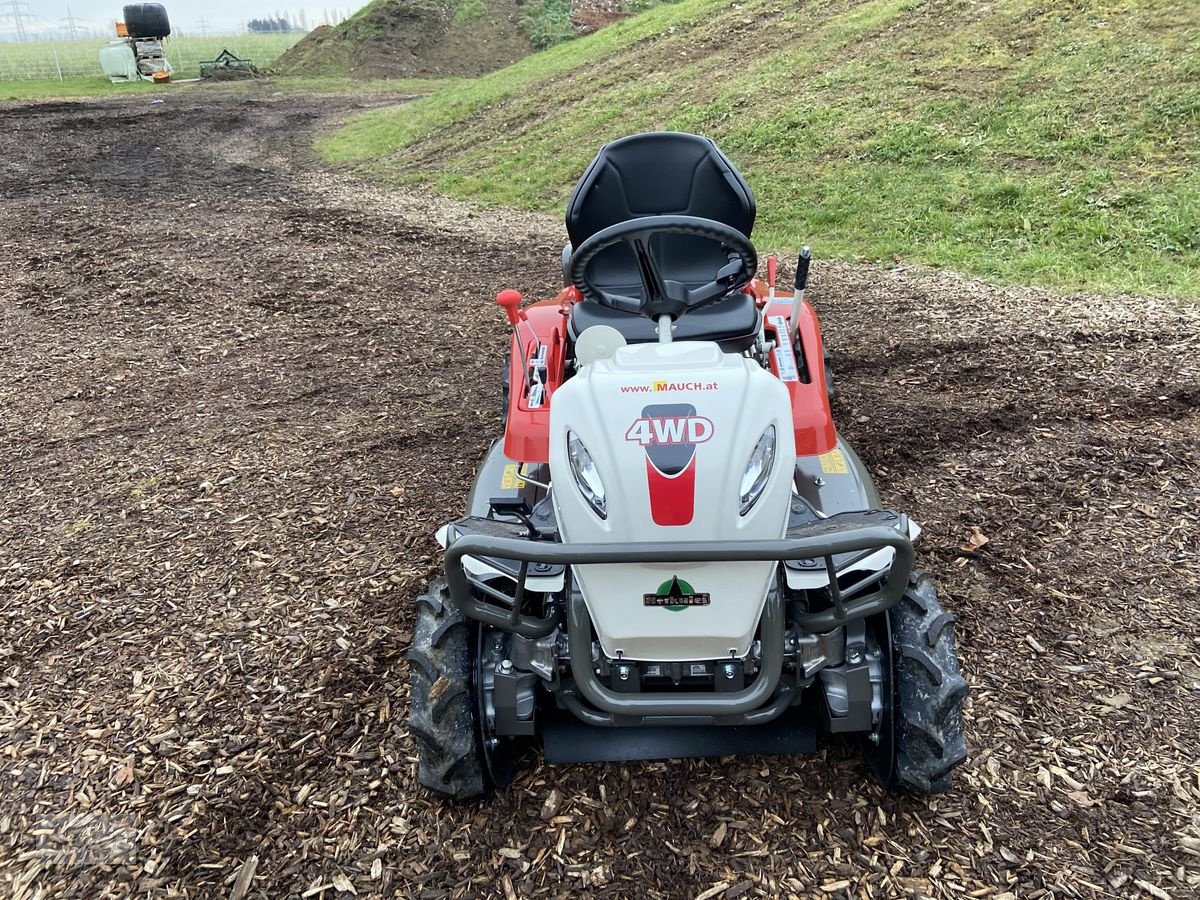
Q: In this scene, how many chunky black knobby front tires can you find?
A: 2